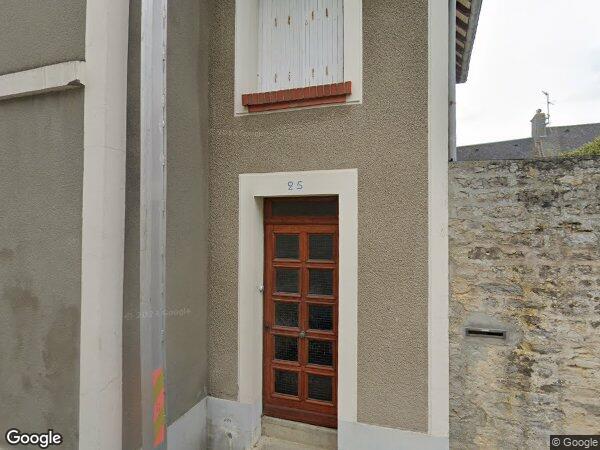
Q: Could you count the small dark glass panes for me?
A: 10